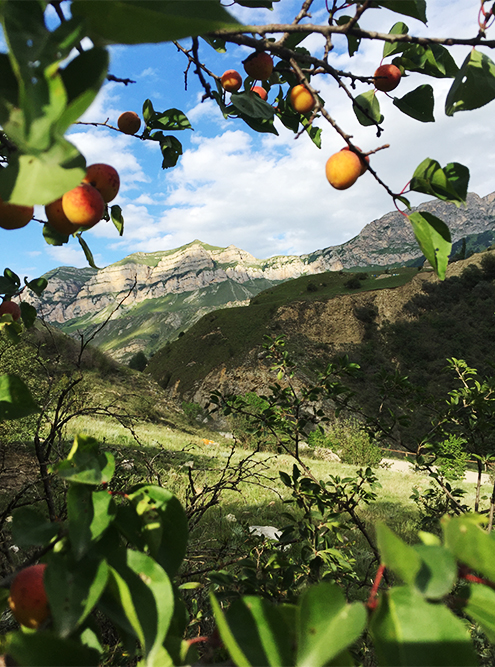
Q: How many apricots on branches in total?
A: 14